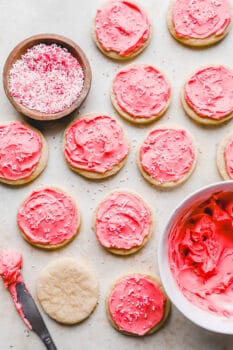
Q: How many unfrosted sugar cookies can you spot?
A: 1